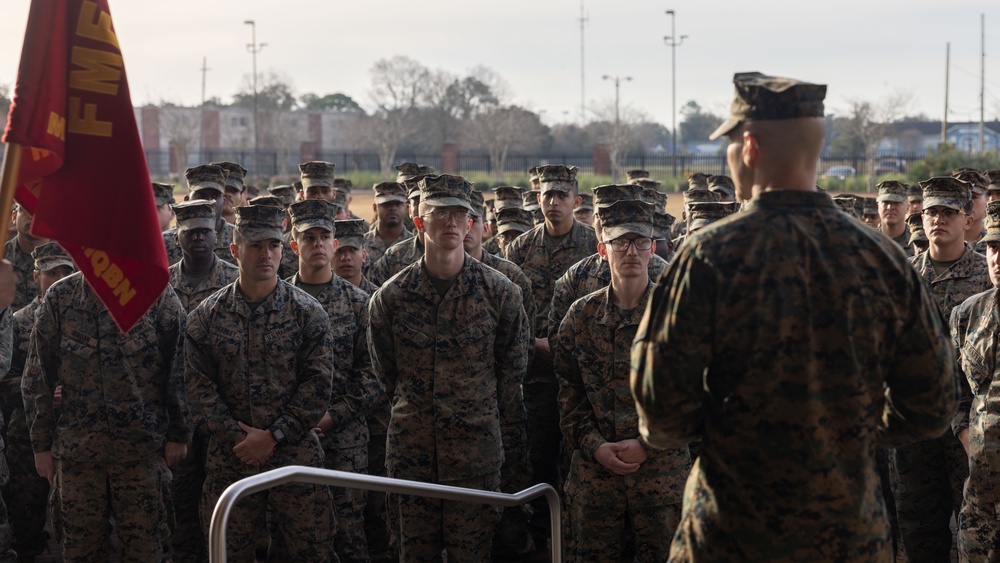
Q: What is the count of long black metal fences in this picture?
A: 1